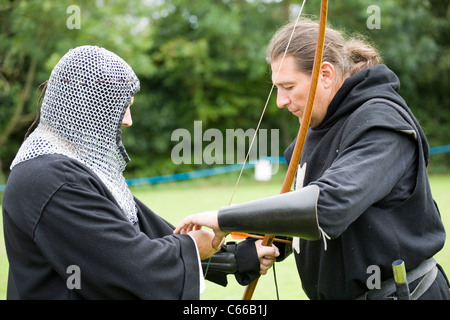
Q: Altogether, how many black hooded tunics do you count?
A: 1